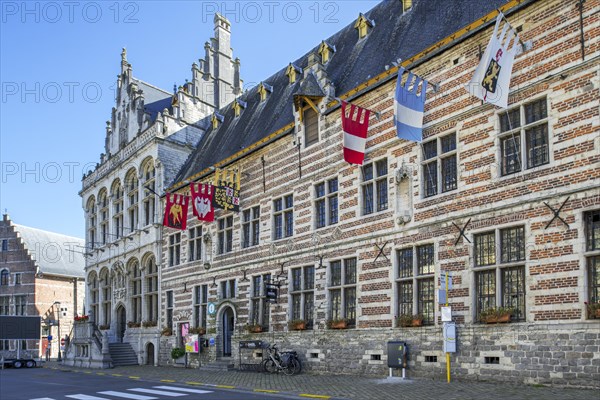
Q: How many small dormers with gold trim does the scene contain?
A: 7